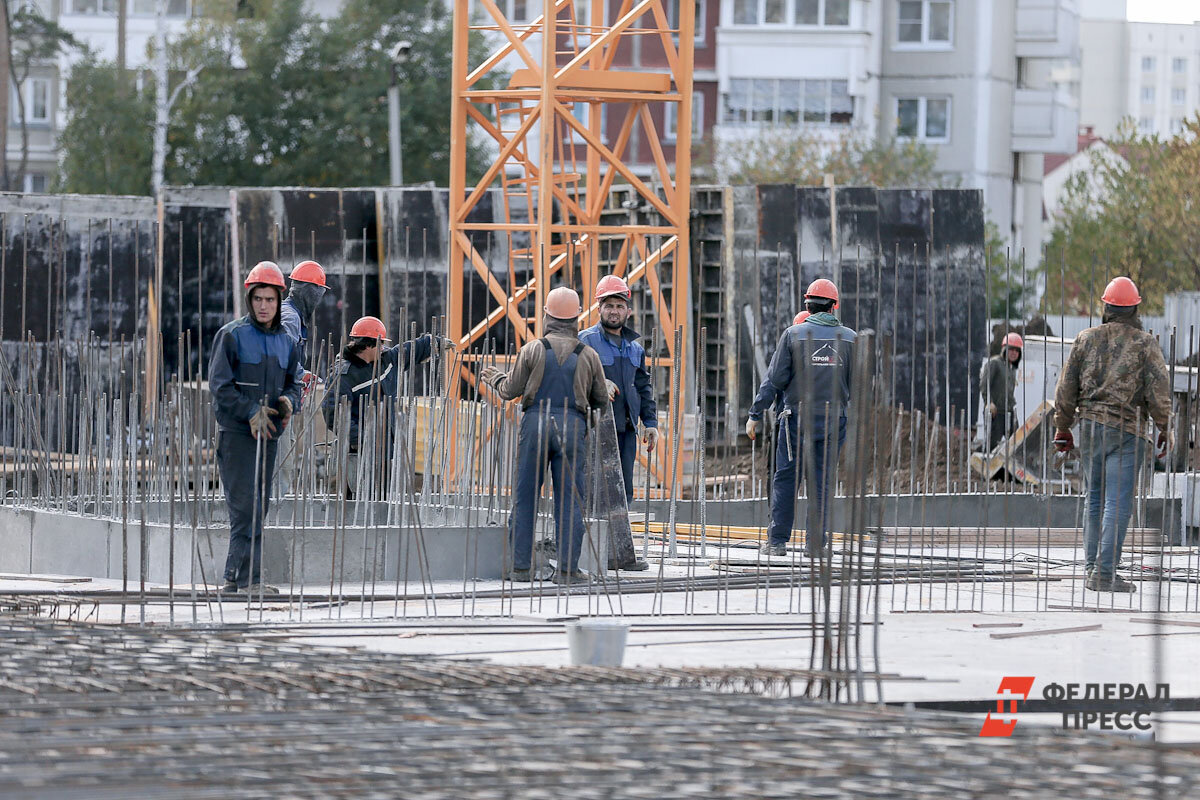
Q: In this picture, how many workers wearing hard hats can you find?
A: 9